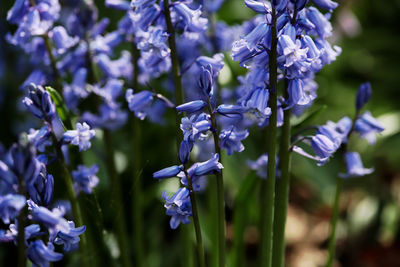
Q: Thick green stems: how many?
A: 2